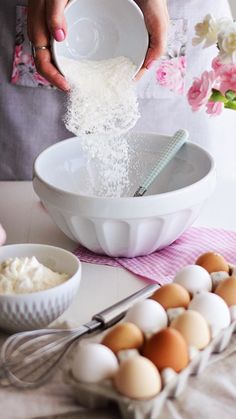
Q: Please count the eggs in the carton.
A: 11